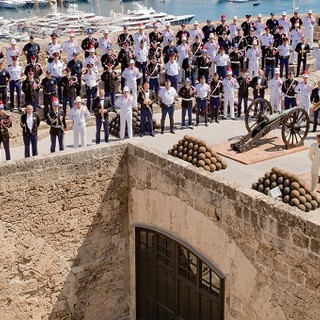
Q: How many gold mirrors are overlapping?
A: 0